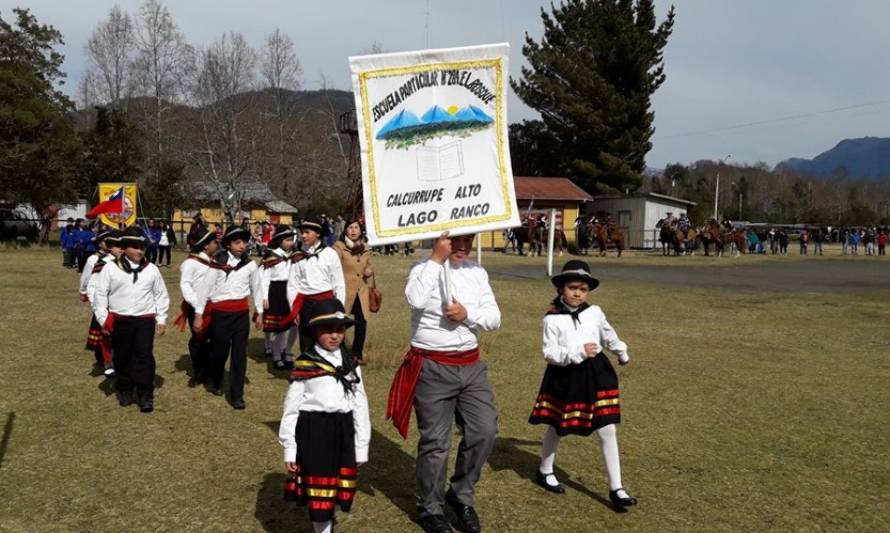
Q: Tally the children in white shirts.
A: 10